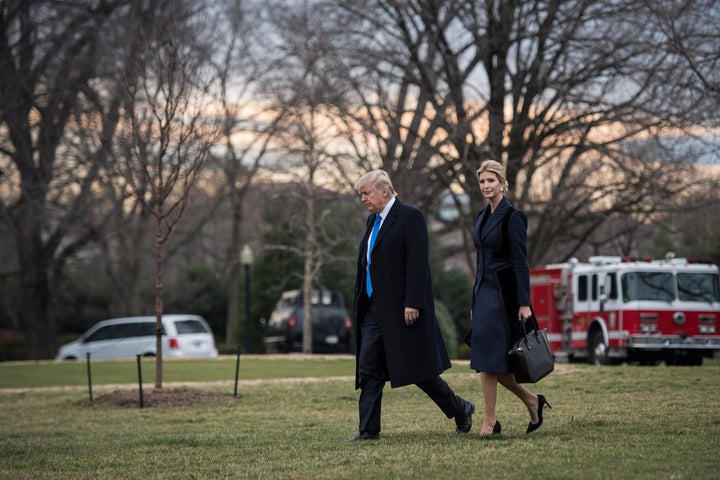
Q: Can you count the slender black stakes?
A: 3